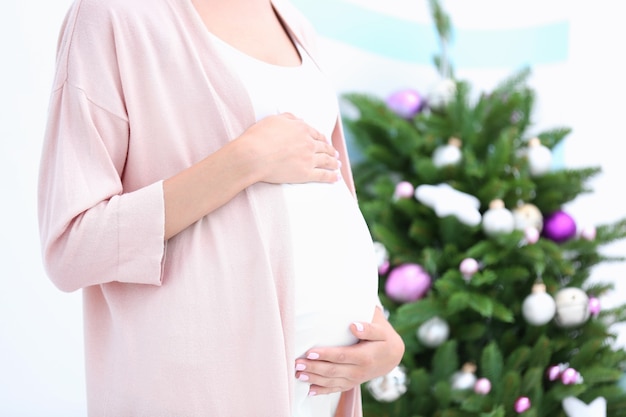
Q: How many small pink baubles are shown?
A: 10